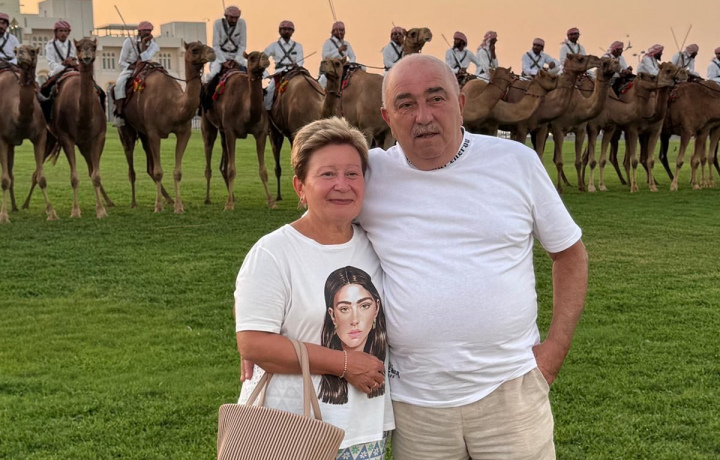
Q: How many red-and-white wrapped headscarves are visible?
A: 15